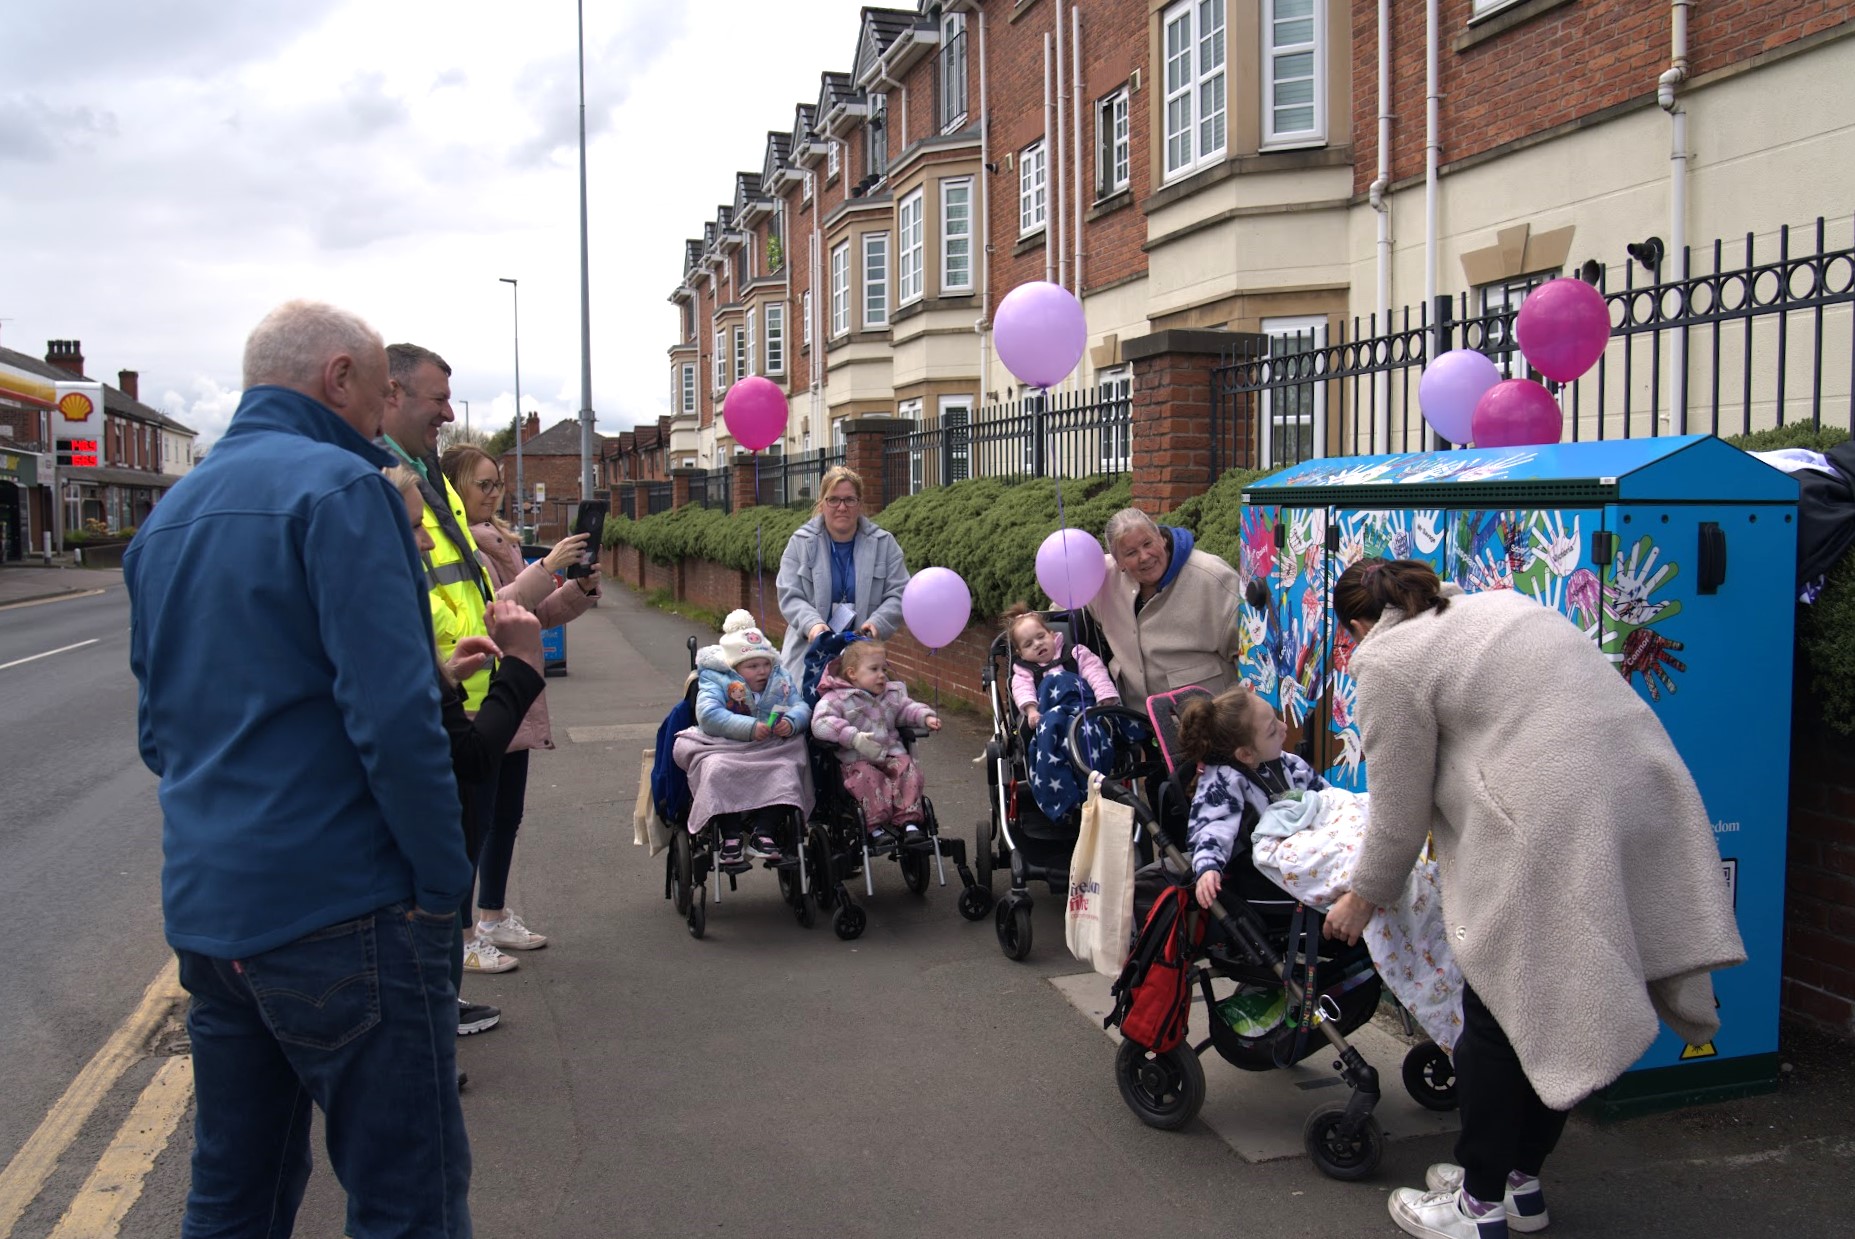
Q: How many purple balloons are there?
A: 4